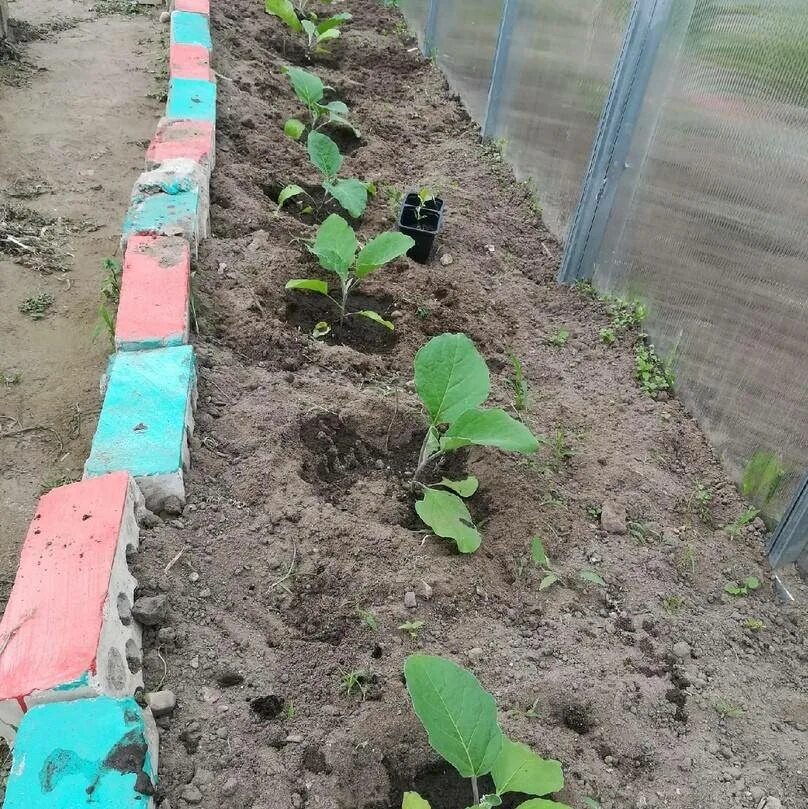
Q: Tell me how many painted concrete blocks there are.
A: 10